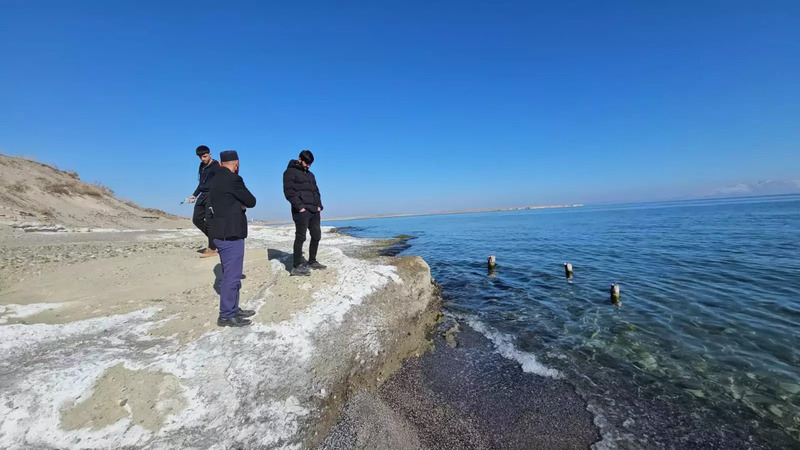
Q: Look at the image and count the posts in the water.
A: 3